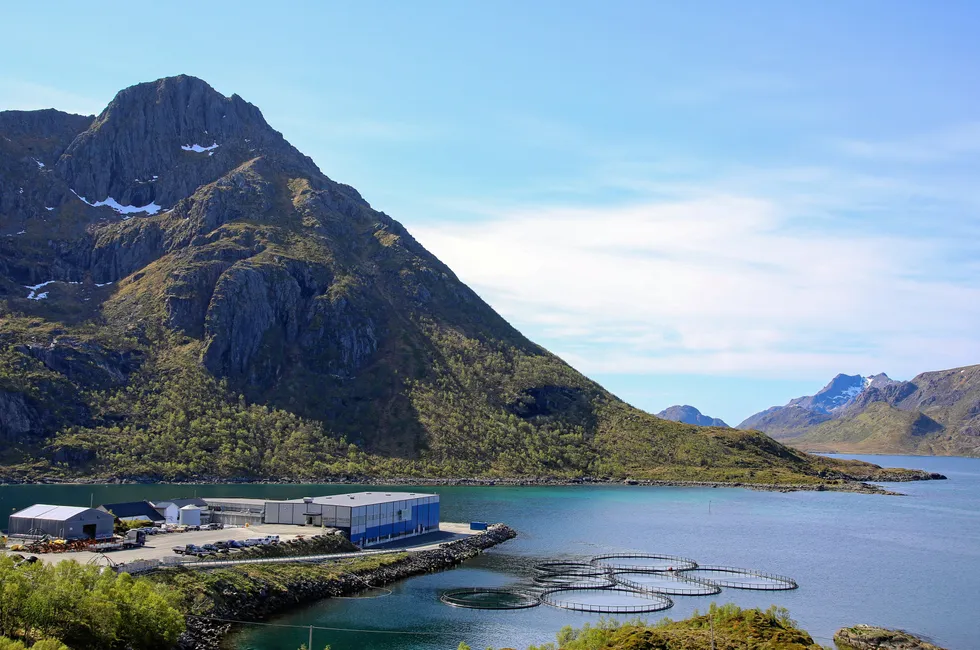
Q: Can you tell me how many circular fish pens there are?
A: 7